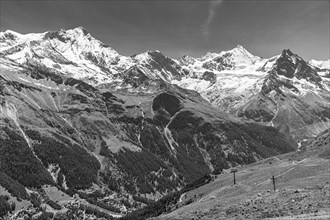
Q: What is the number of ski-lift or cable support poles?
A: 2